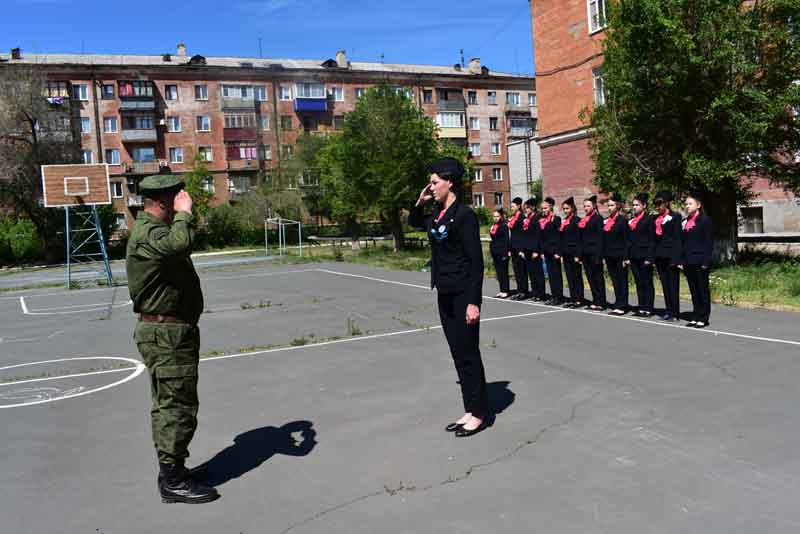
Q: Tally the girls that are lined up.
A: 10